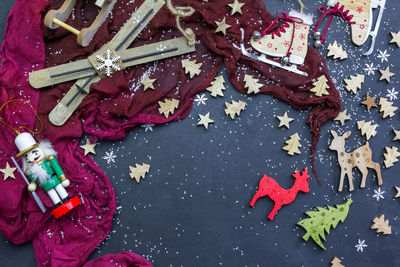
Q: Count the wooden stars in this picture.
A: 13